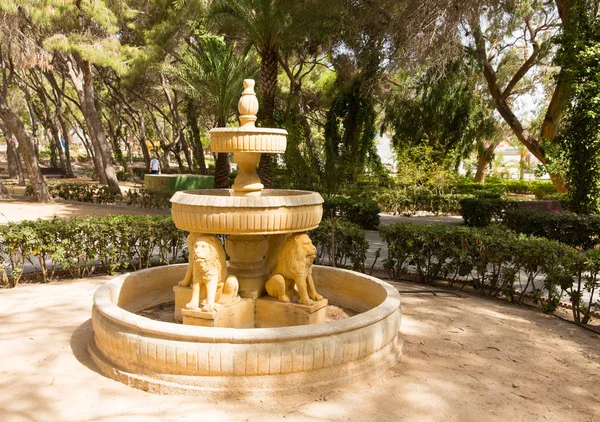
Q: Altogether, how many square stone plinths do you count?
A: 3